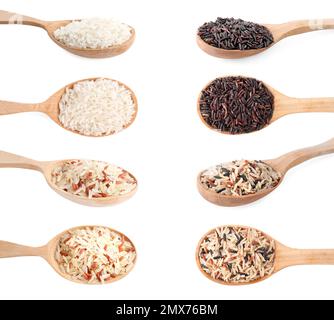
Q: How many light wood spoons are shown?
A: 8